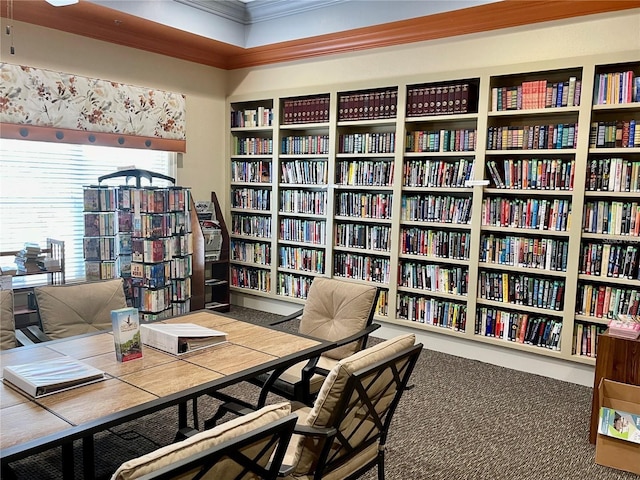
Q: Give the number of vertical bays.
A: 6